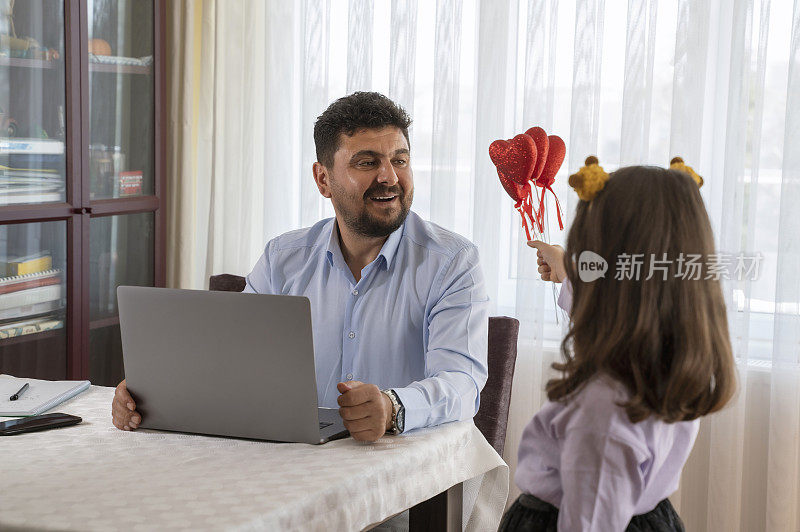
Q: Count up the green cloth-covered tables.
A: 0